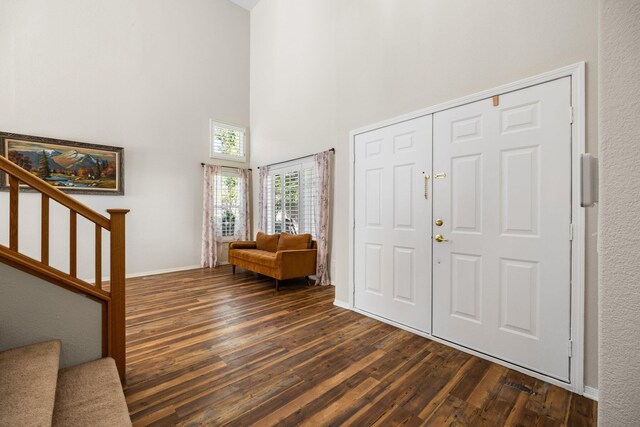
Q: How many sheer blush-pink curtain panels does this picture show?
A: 4